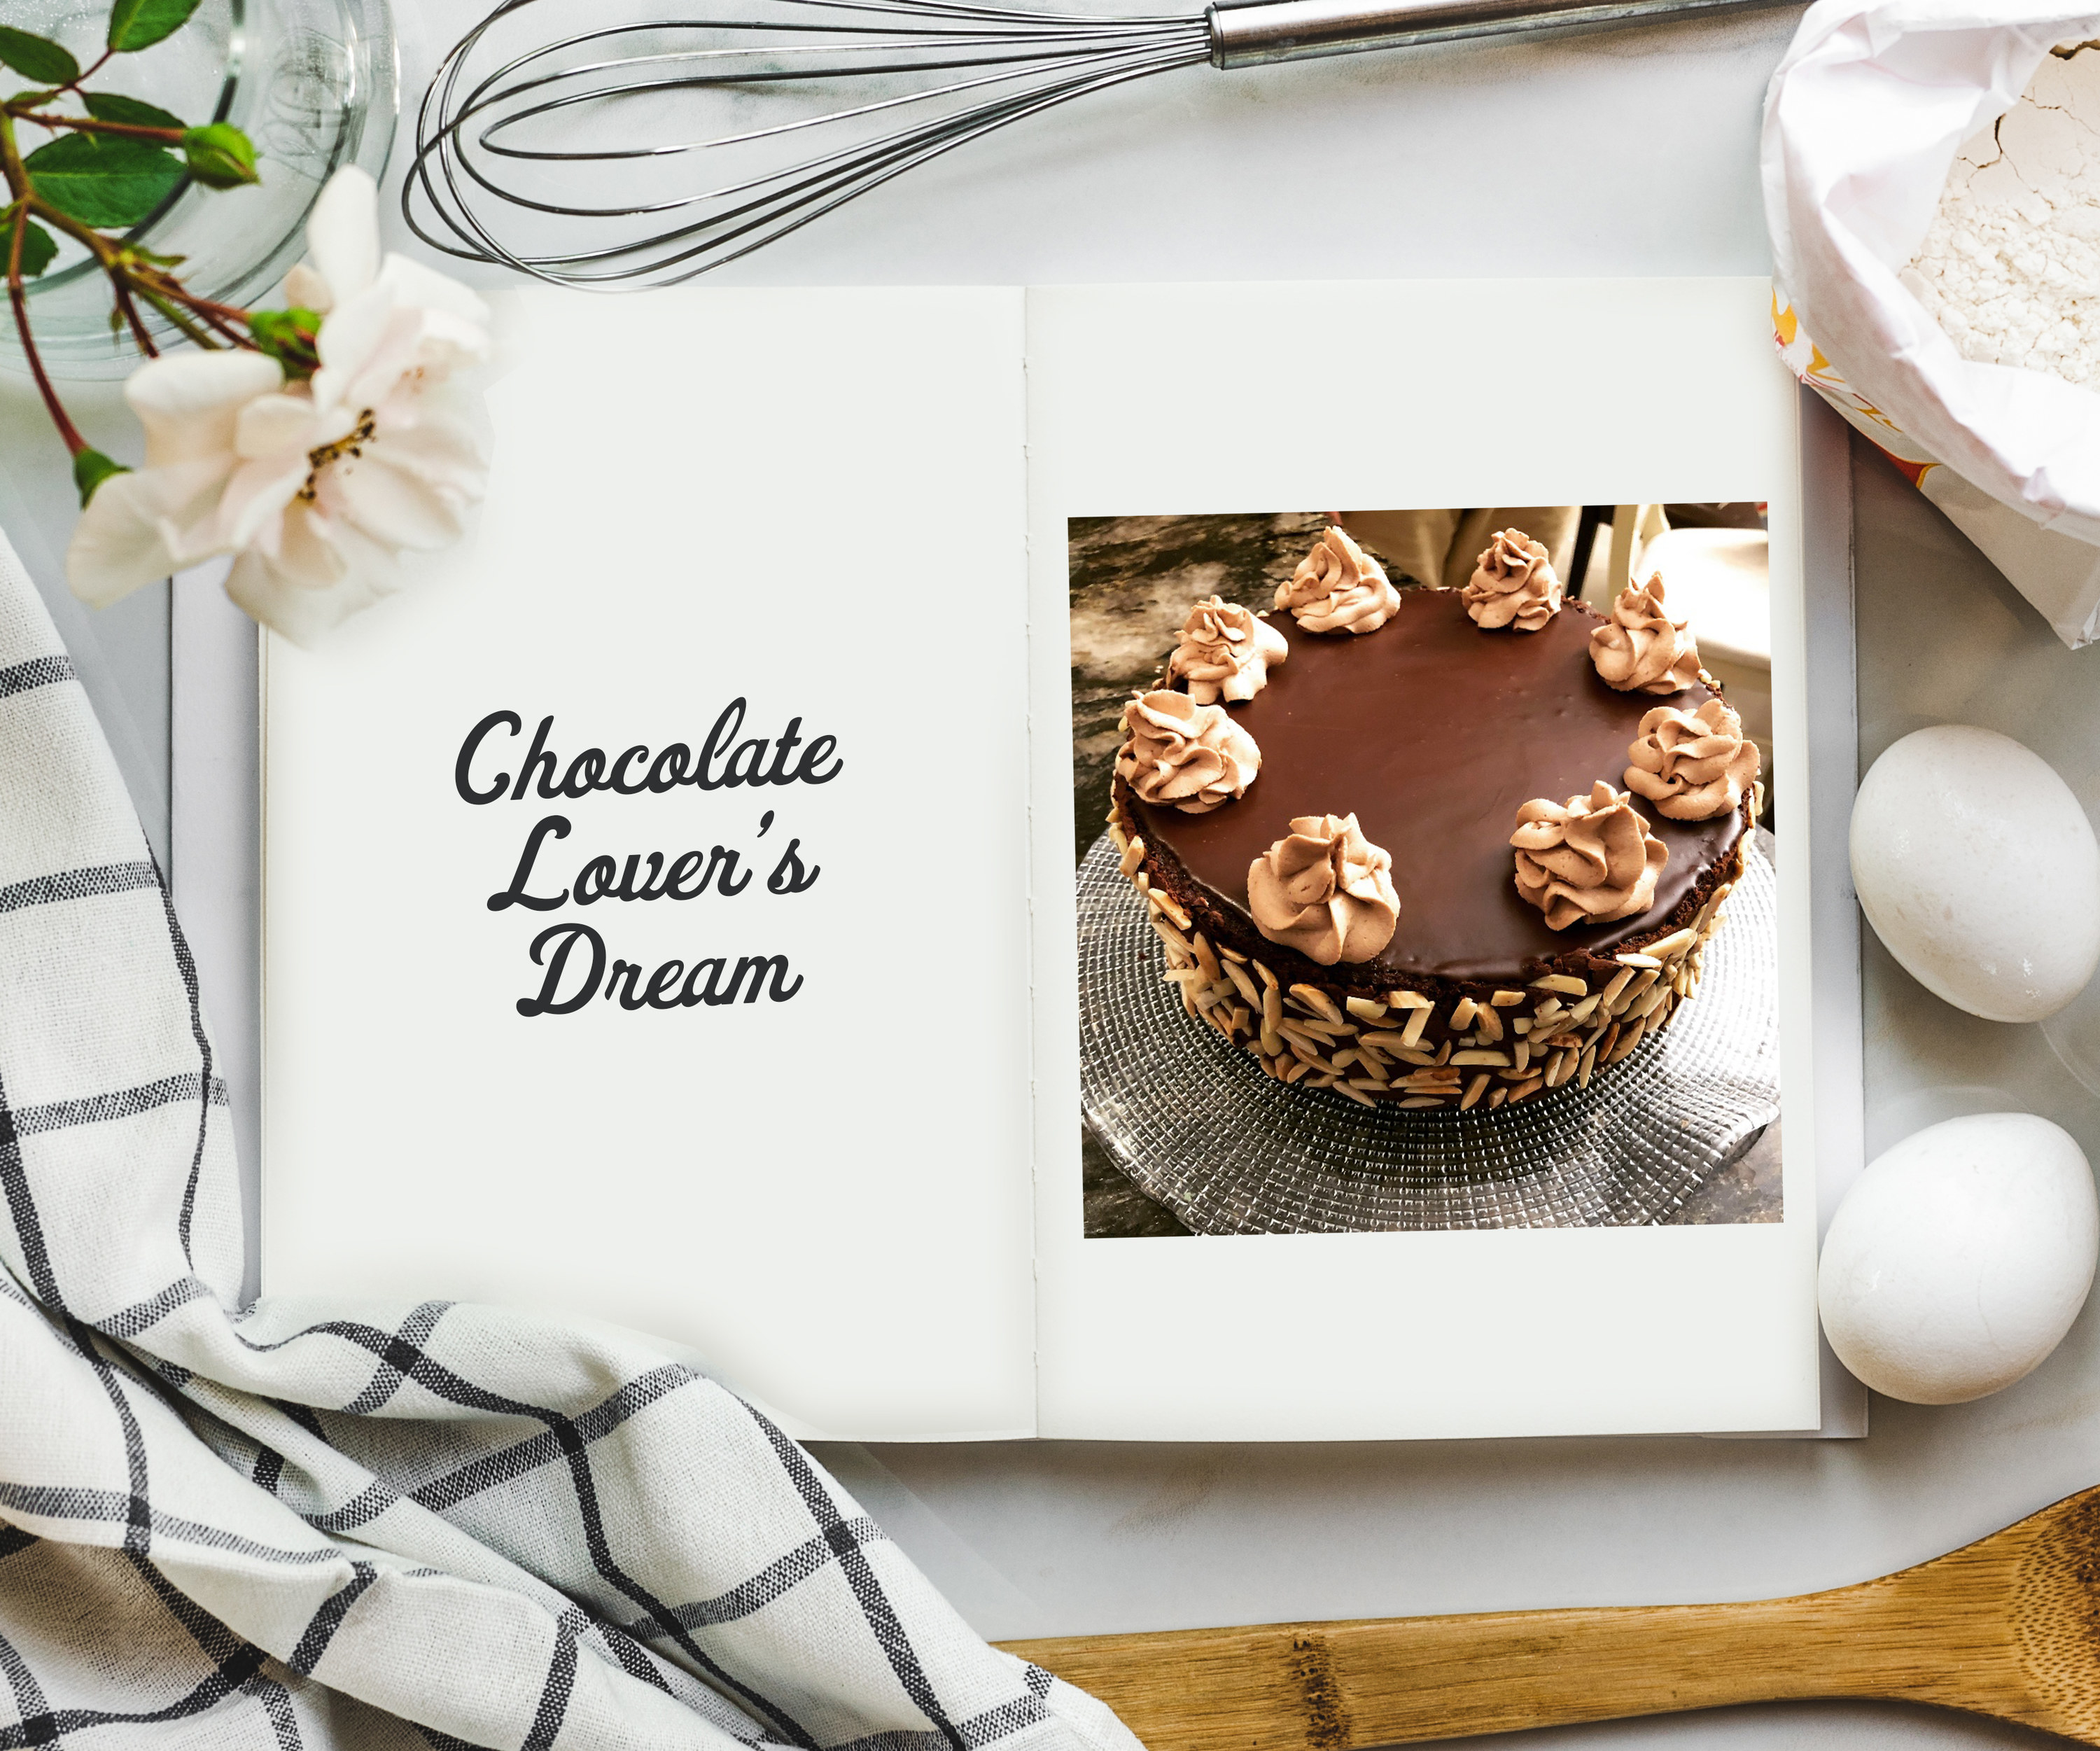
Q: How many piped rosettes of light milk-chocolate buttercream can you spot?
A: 8